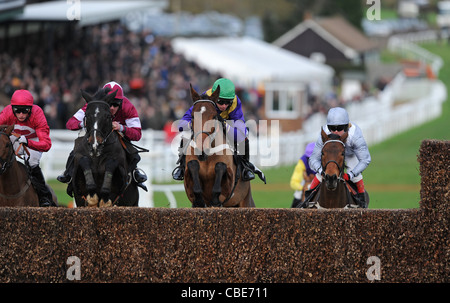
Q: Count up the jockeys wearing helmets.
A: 5